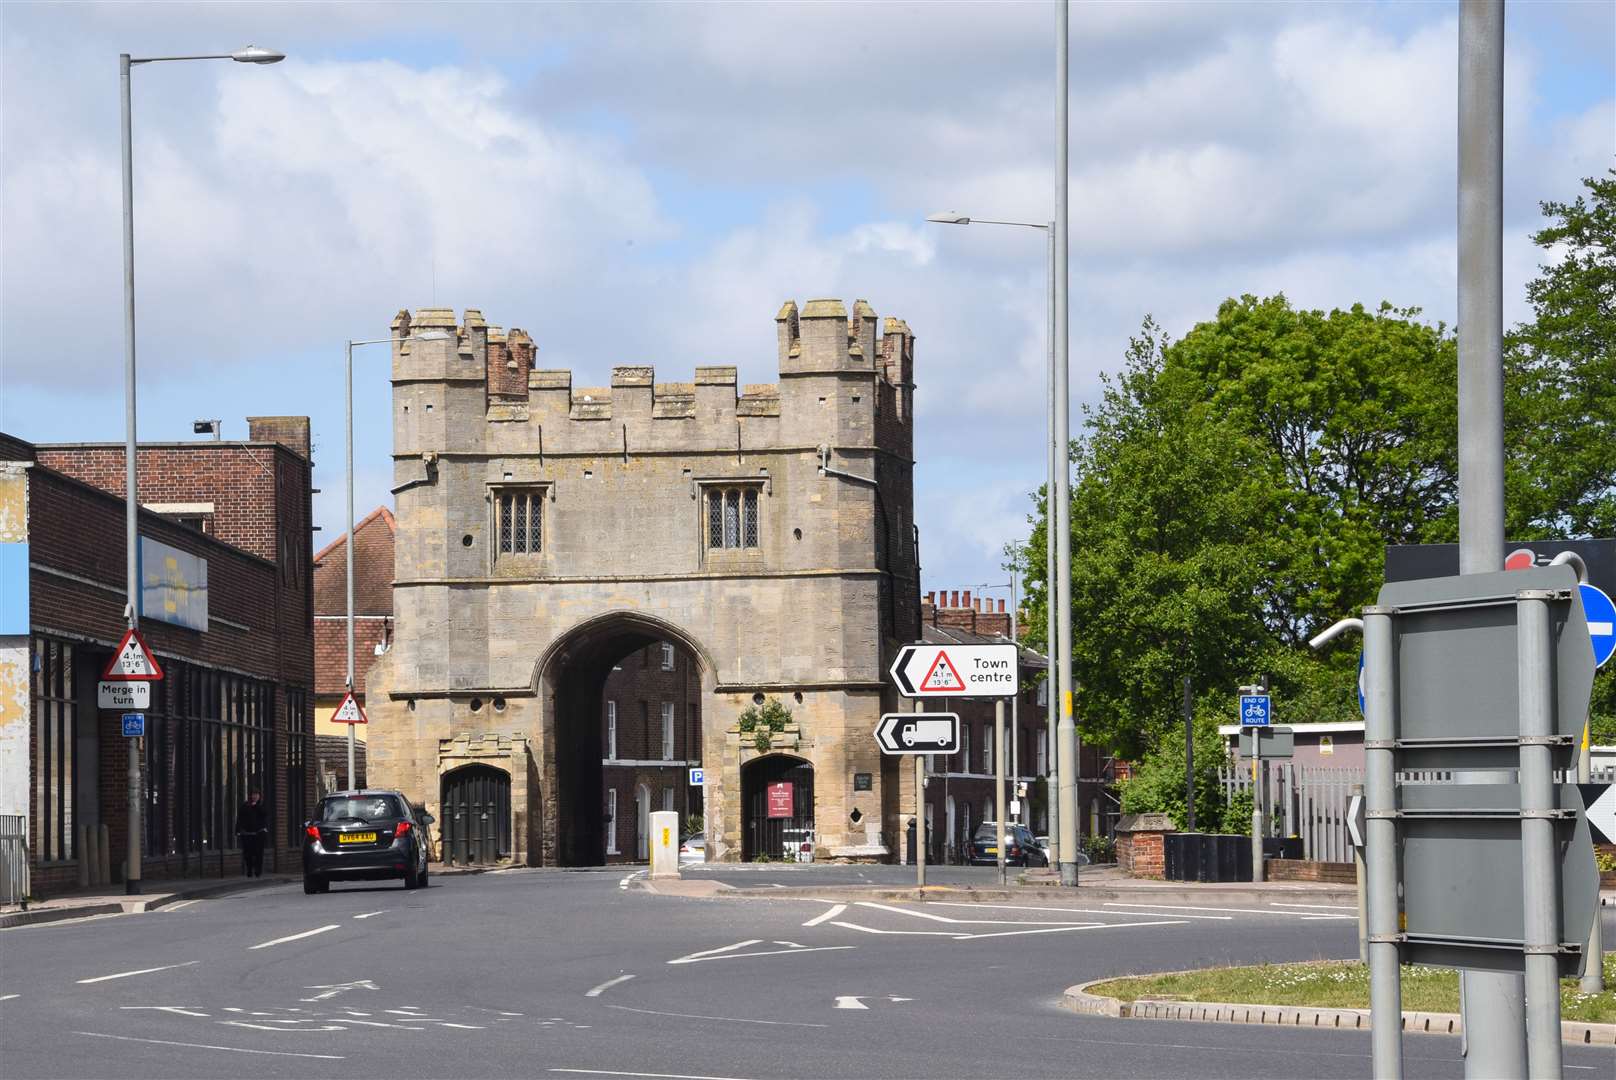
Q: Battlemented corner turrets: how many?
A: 4